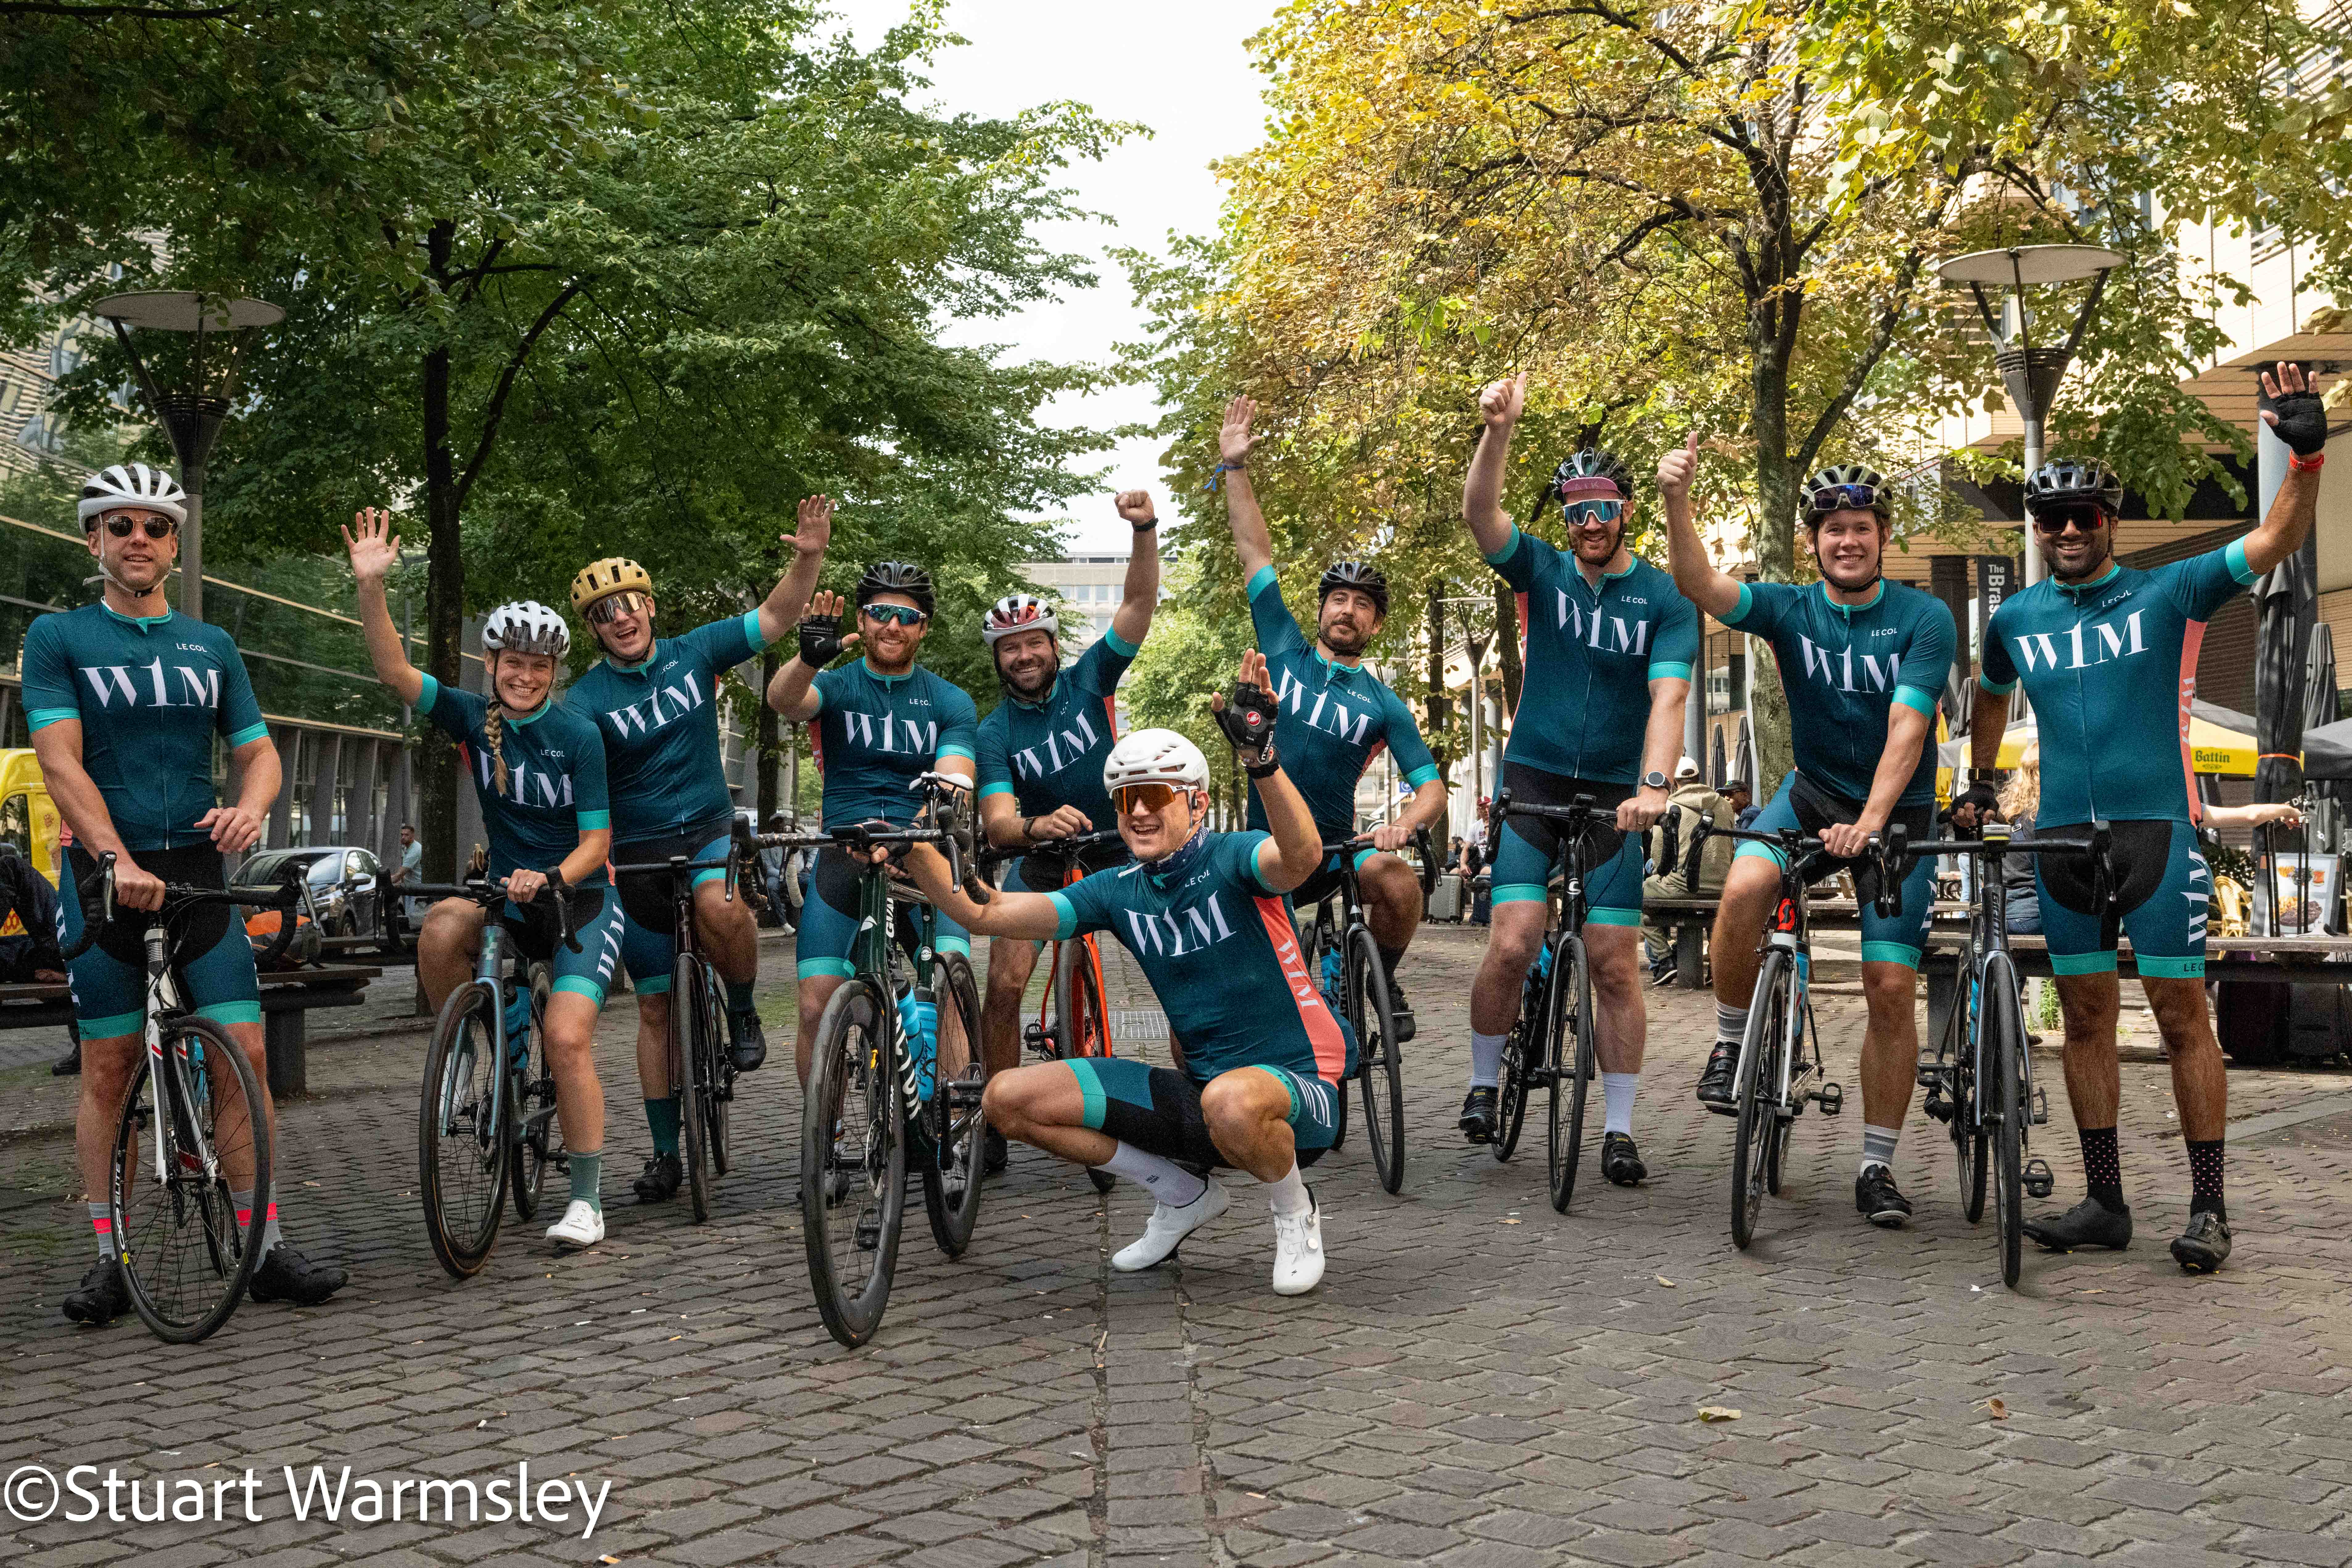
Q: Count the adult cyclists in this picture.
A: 10